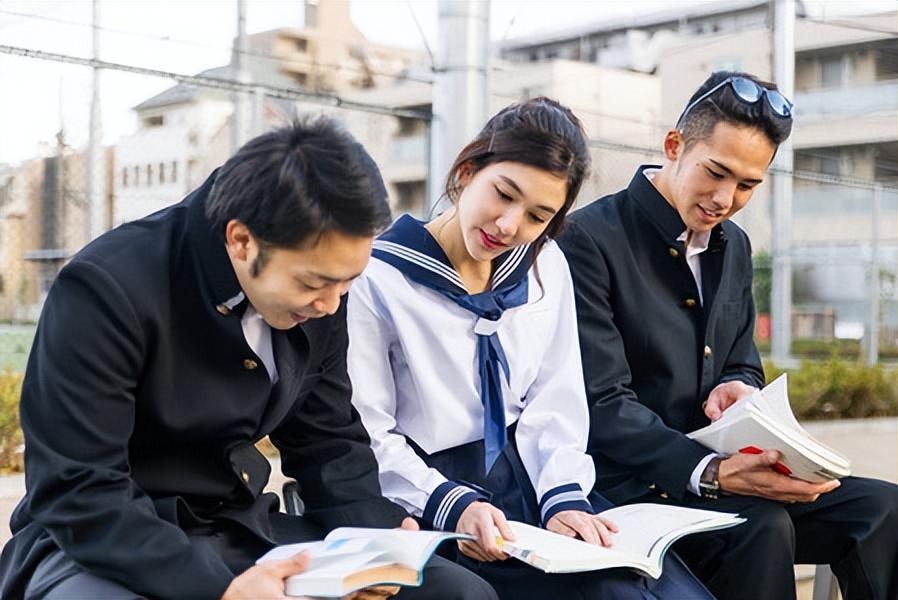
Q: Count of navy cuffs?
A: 2